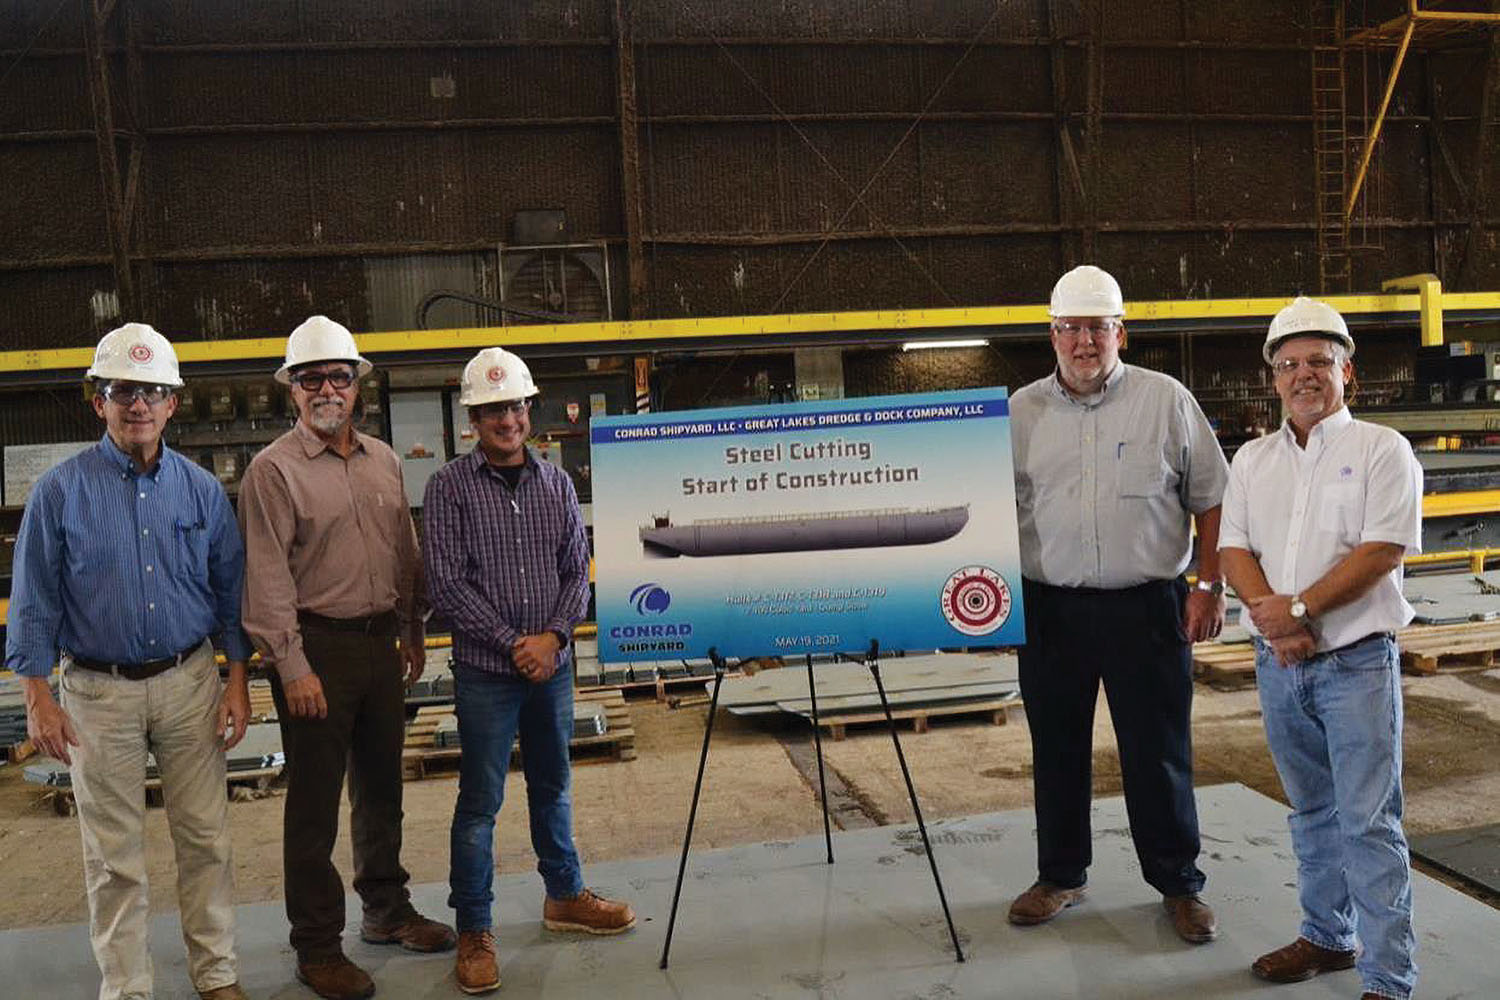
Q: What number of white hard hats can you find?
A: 5